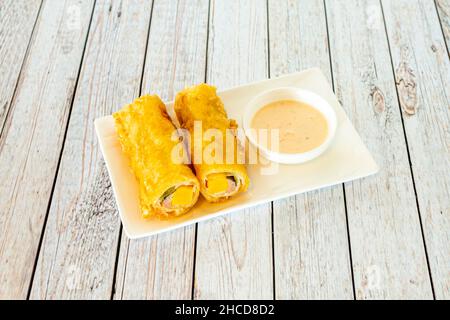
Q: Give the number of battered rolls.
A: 2